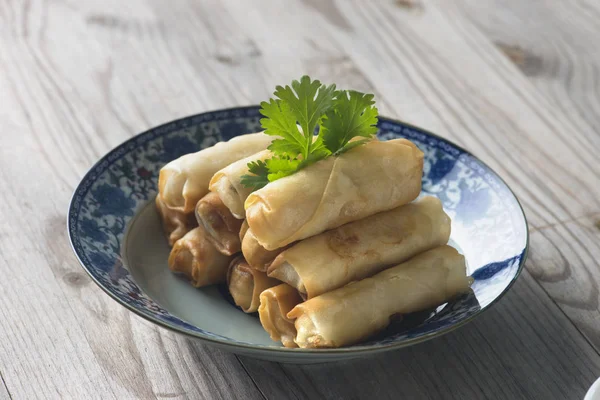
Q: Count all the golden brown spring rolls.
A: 11